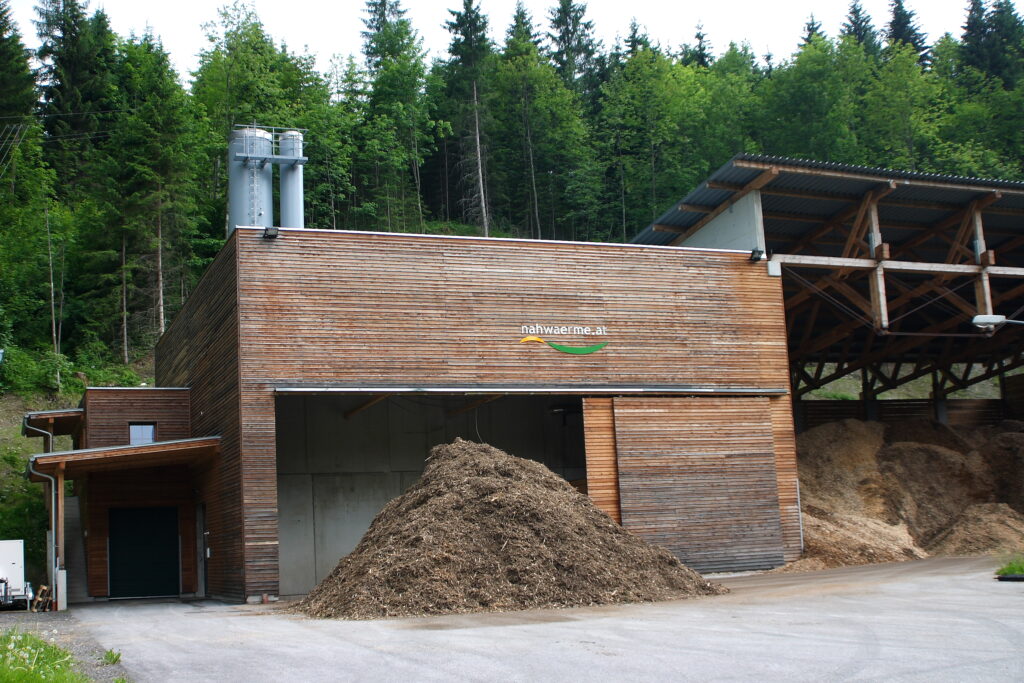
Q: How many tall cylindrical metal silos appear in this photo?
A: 2